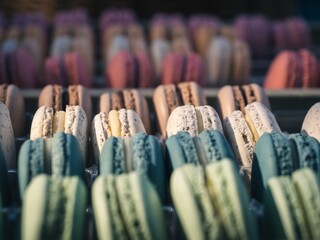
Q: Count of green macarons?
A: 4